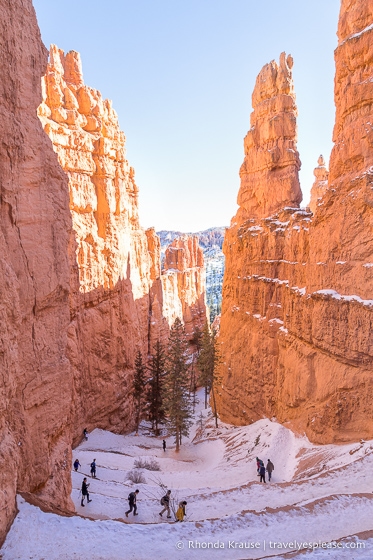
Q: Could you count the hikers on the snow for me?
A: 11